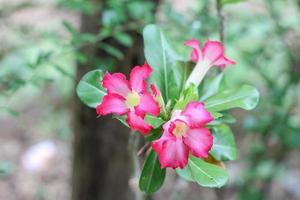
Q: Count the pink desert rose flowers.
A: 3